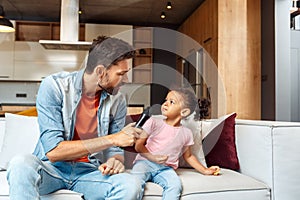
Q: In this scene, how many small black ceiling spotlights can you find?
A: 3